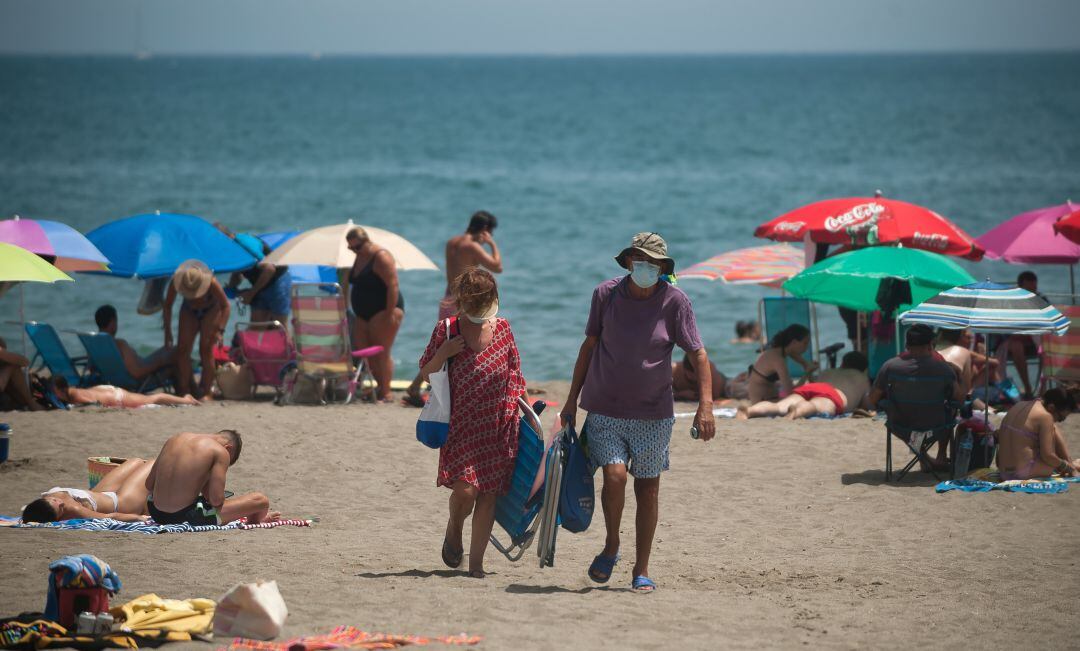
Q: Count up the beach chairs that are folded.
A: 2